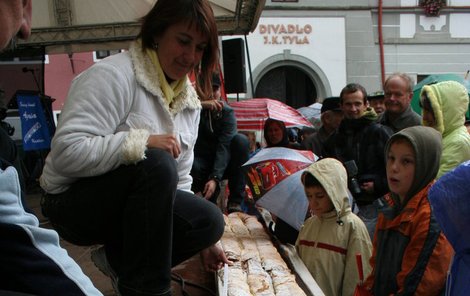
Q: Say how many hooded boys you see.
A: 2